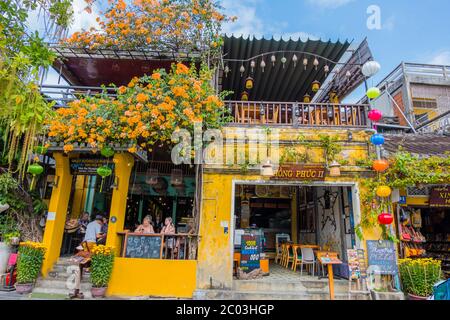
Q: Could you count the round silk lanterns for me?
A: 11